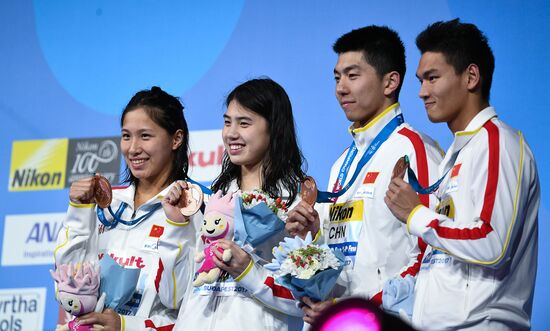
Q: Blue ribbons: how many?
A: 4